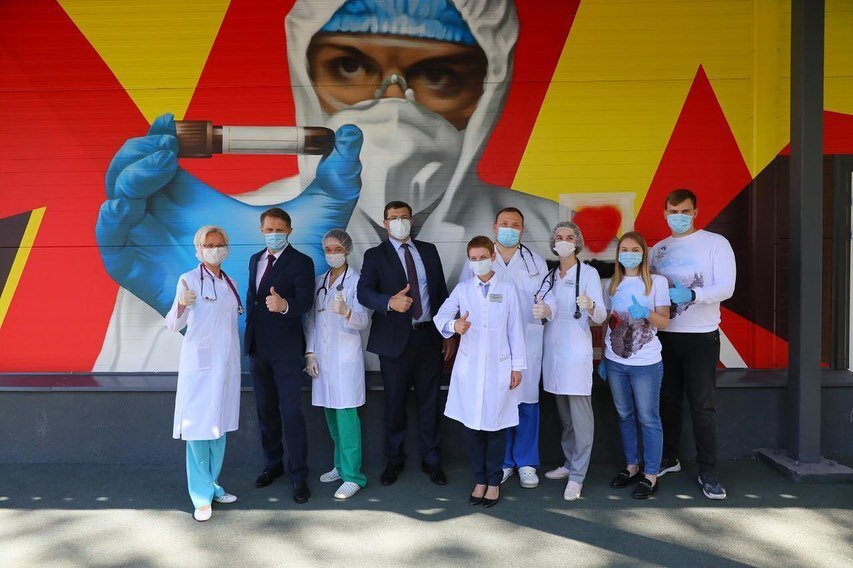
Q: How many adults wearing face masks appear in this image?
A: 9